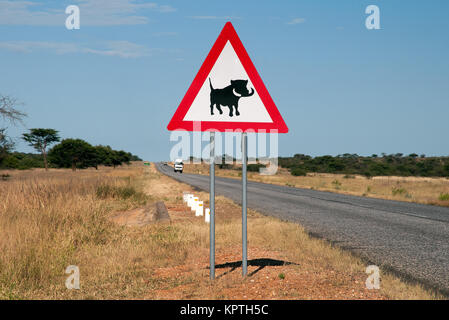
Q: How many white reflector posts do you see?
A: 5